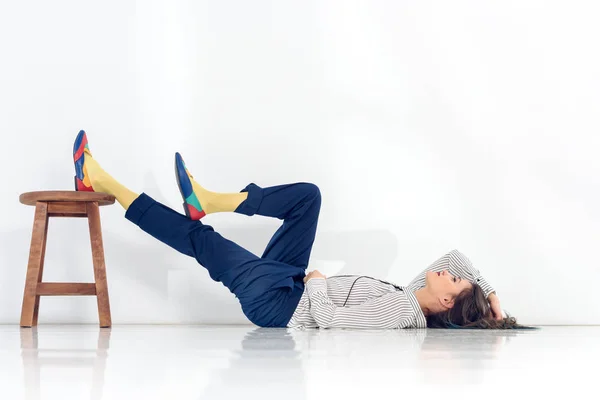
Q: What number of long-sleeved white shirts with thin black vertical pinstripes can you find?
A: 1